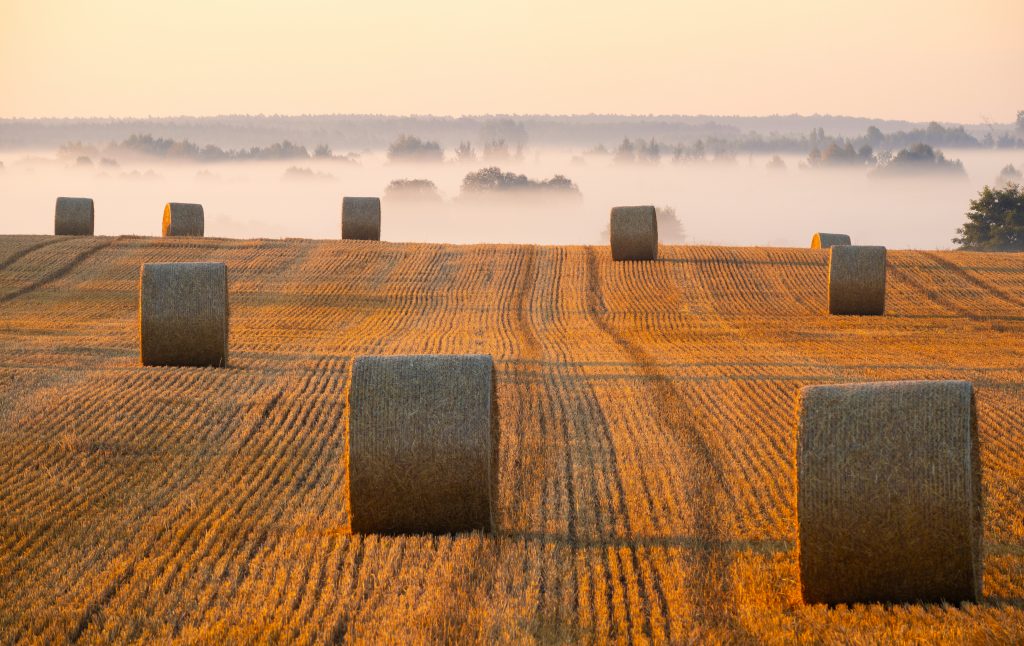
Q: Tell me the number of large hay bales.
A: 9